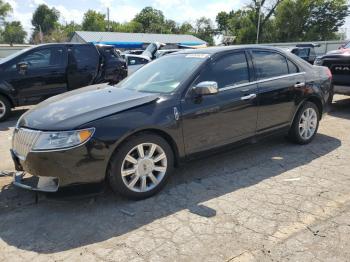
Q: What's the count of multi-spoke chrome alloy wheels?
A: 2